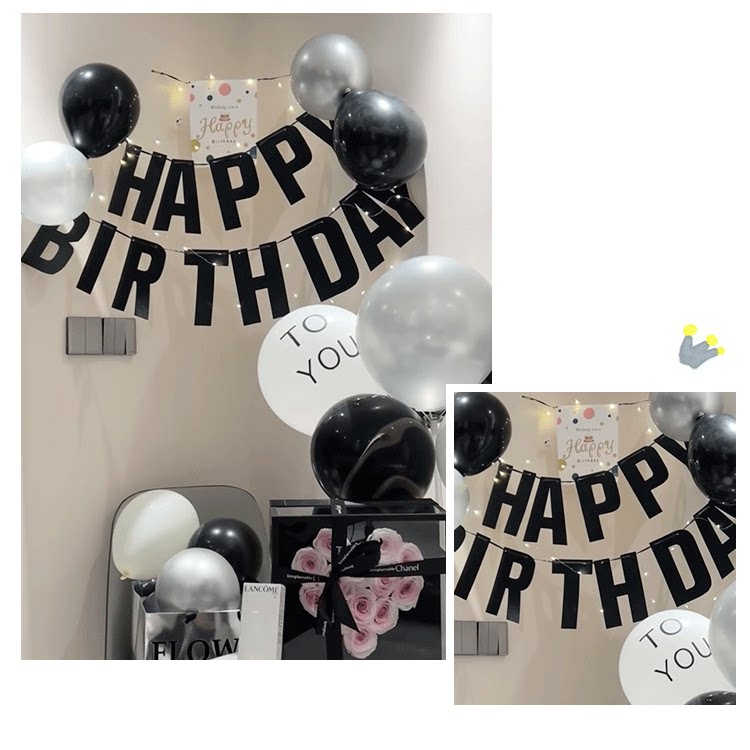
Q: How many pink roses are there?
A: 11